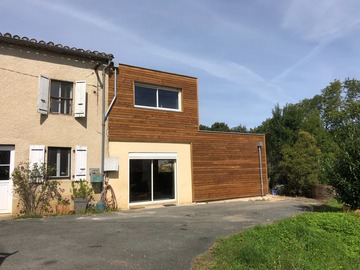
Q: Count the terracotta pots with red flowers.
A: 1